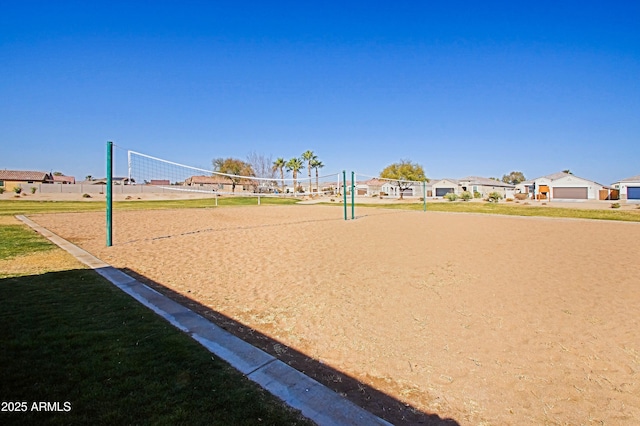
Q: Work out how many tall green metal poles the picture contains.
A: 4